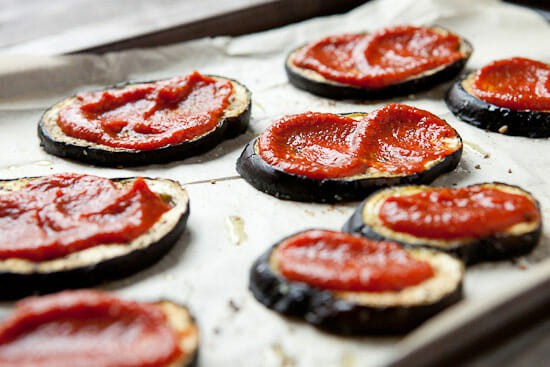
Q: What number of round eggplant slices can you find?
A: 8